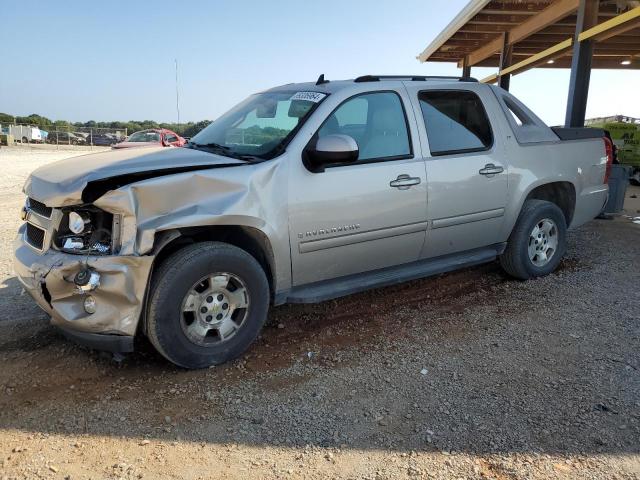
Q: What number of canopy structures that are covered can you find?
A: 1